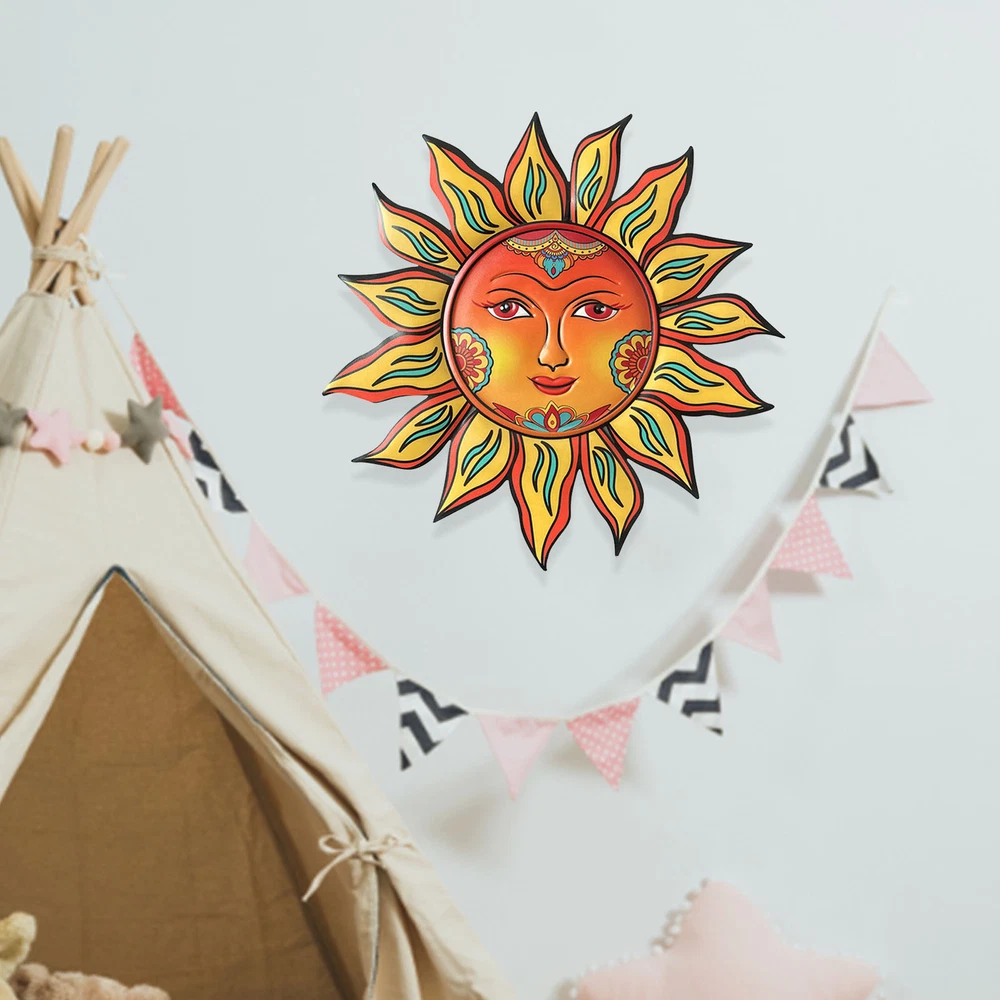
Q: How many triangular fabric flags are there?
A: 12